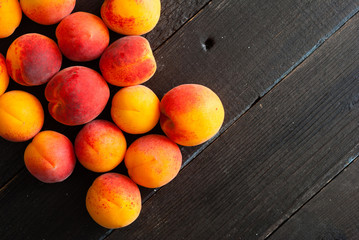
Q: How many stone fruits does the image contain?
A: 15